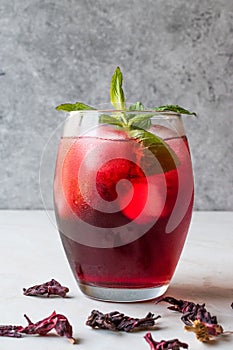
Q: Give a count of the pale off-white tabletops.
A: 1